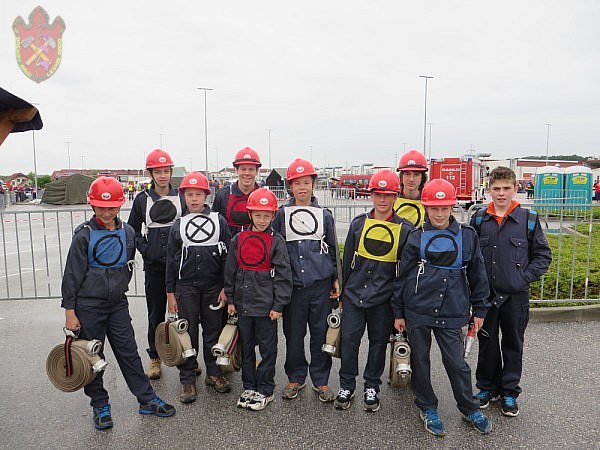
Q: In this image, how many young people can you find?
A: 10